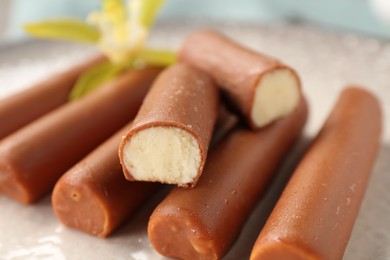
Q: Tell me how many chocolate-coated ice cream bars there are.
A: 7